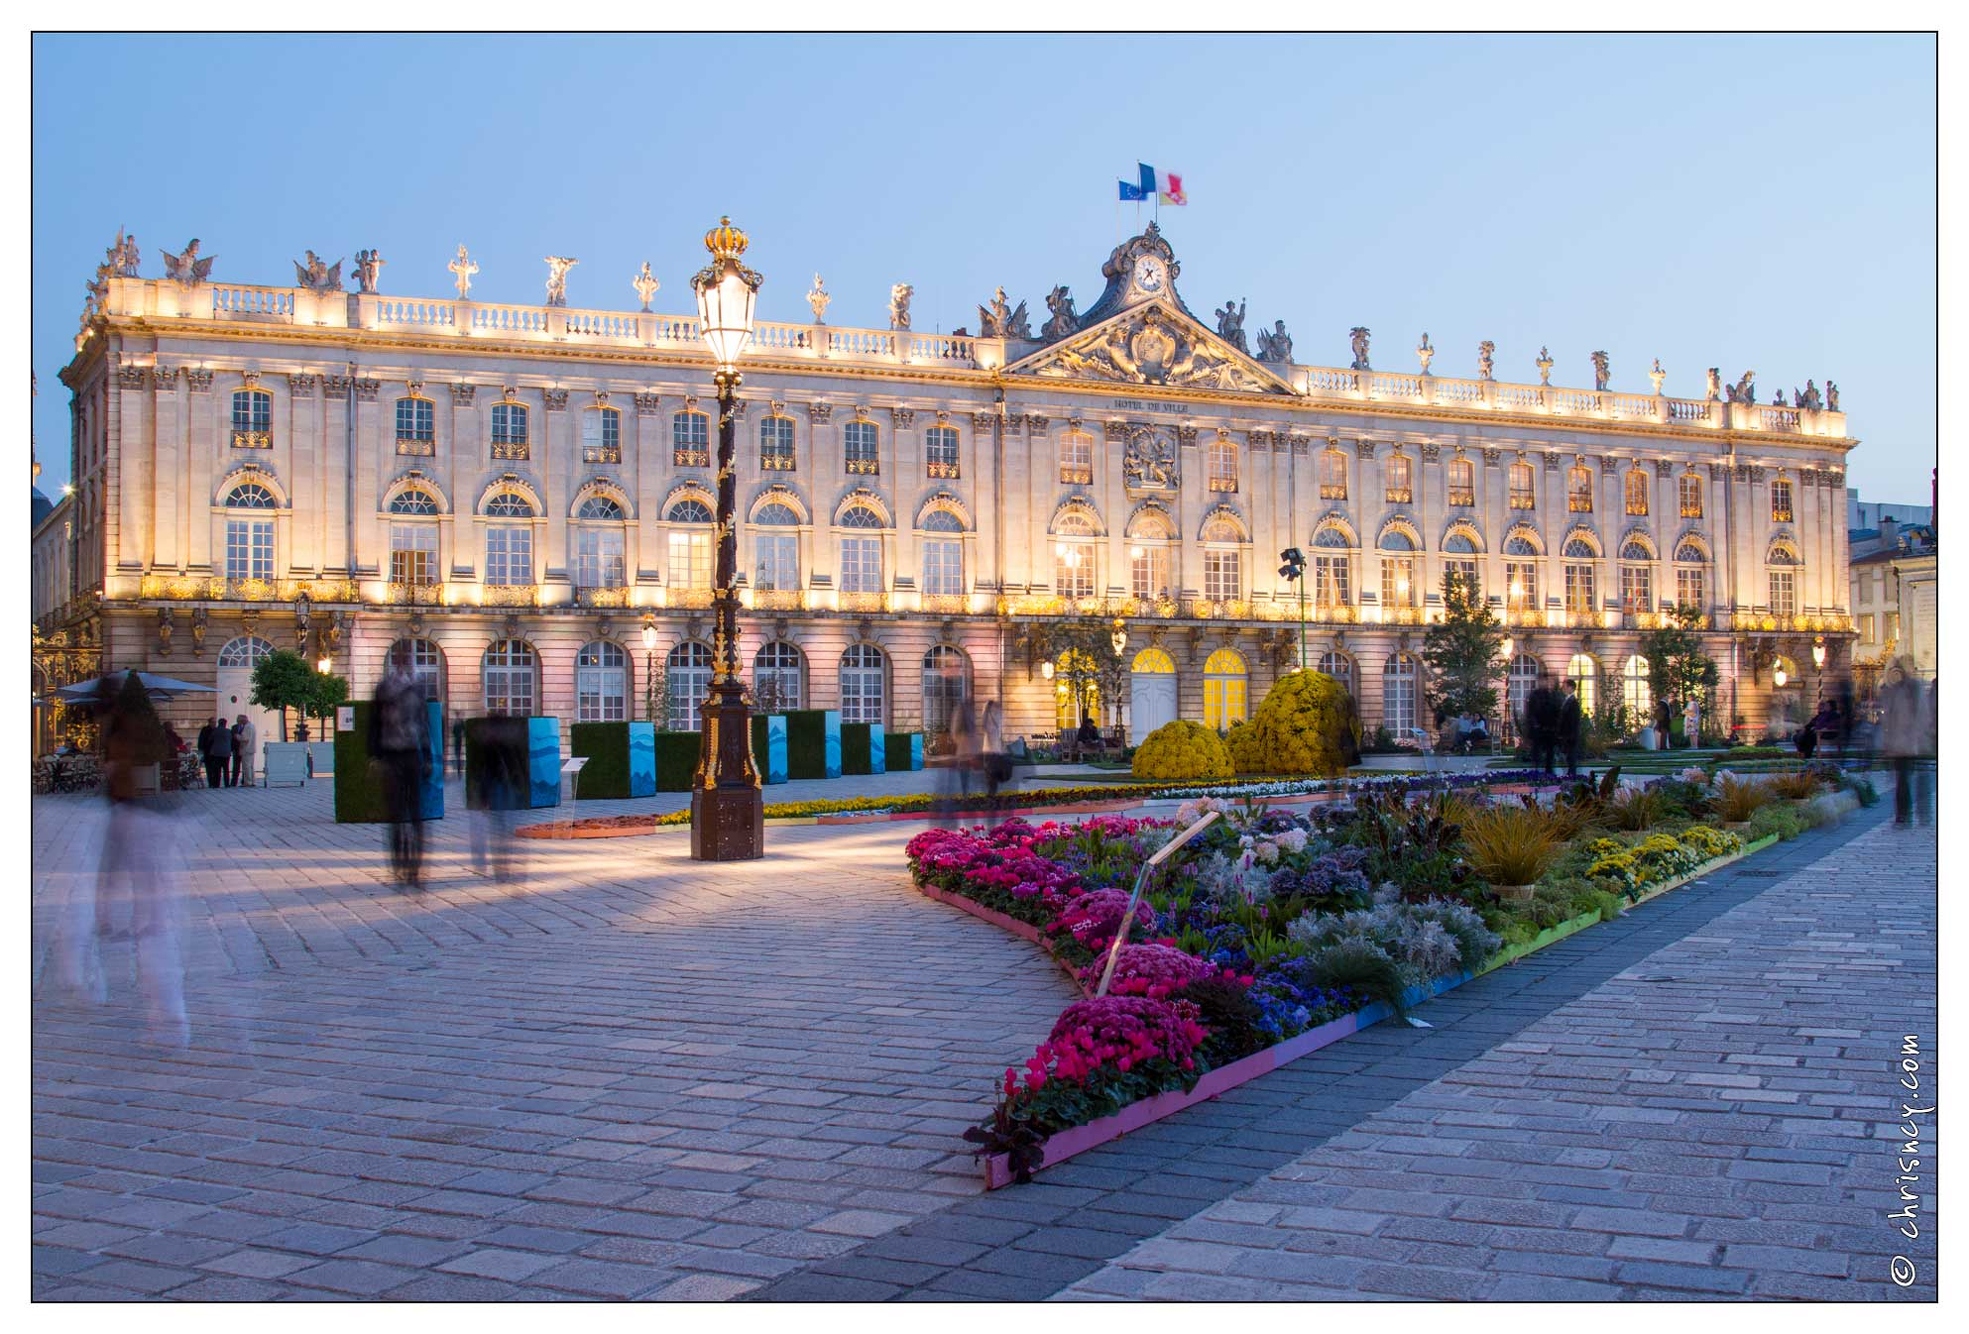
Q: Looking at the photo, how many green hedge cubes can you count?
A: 8